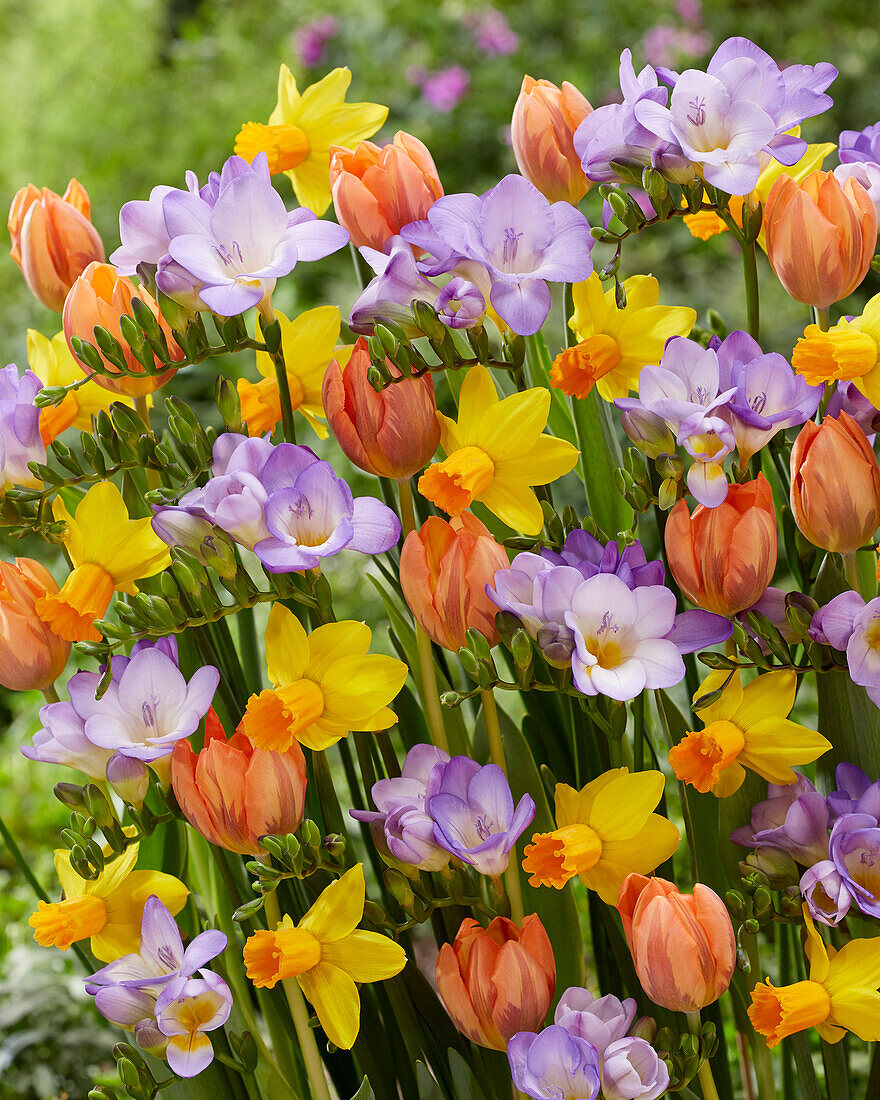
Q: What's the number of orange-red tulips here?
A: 13